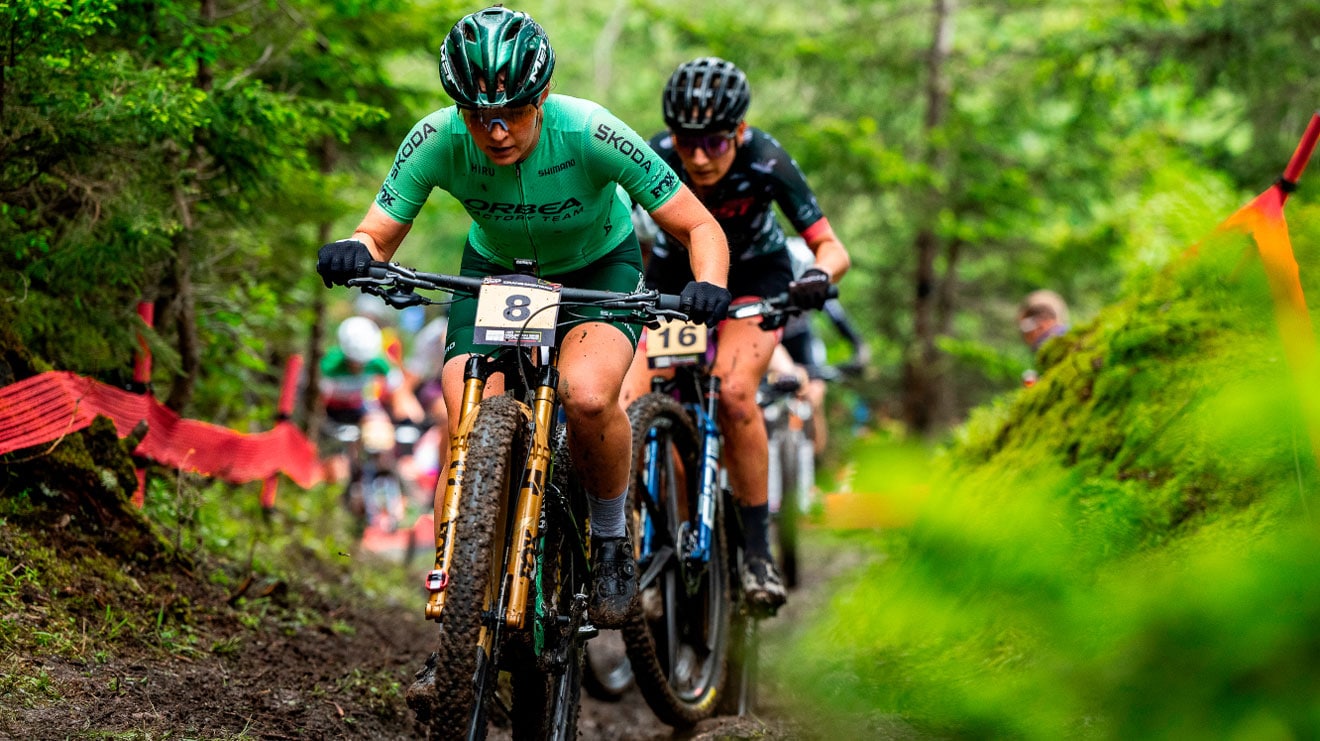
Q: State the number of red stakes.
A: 3